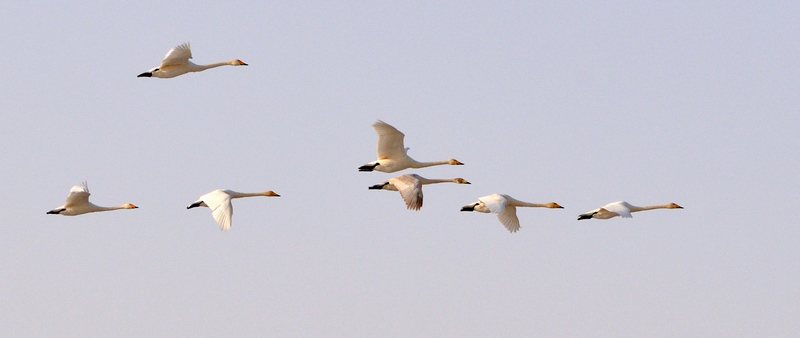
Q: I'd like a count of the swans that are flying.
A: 7